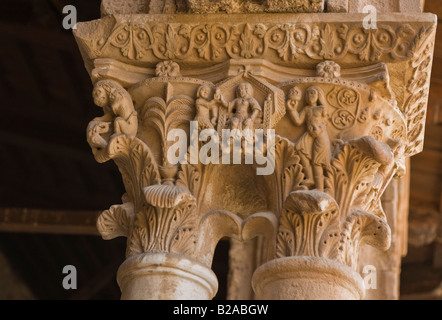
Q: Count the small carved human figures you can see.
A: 4